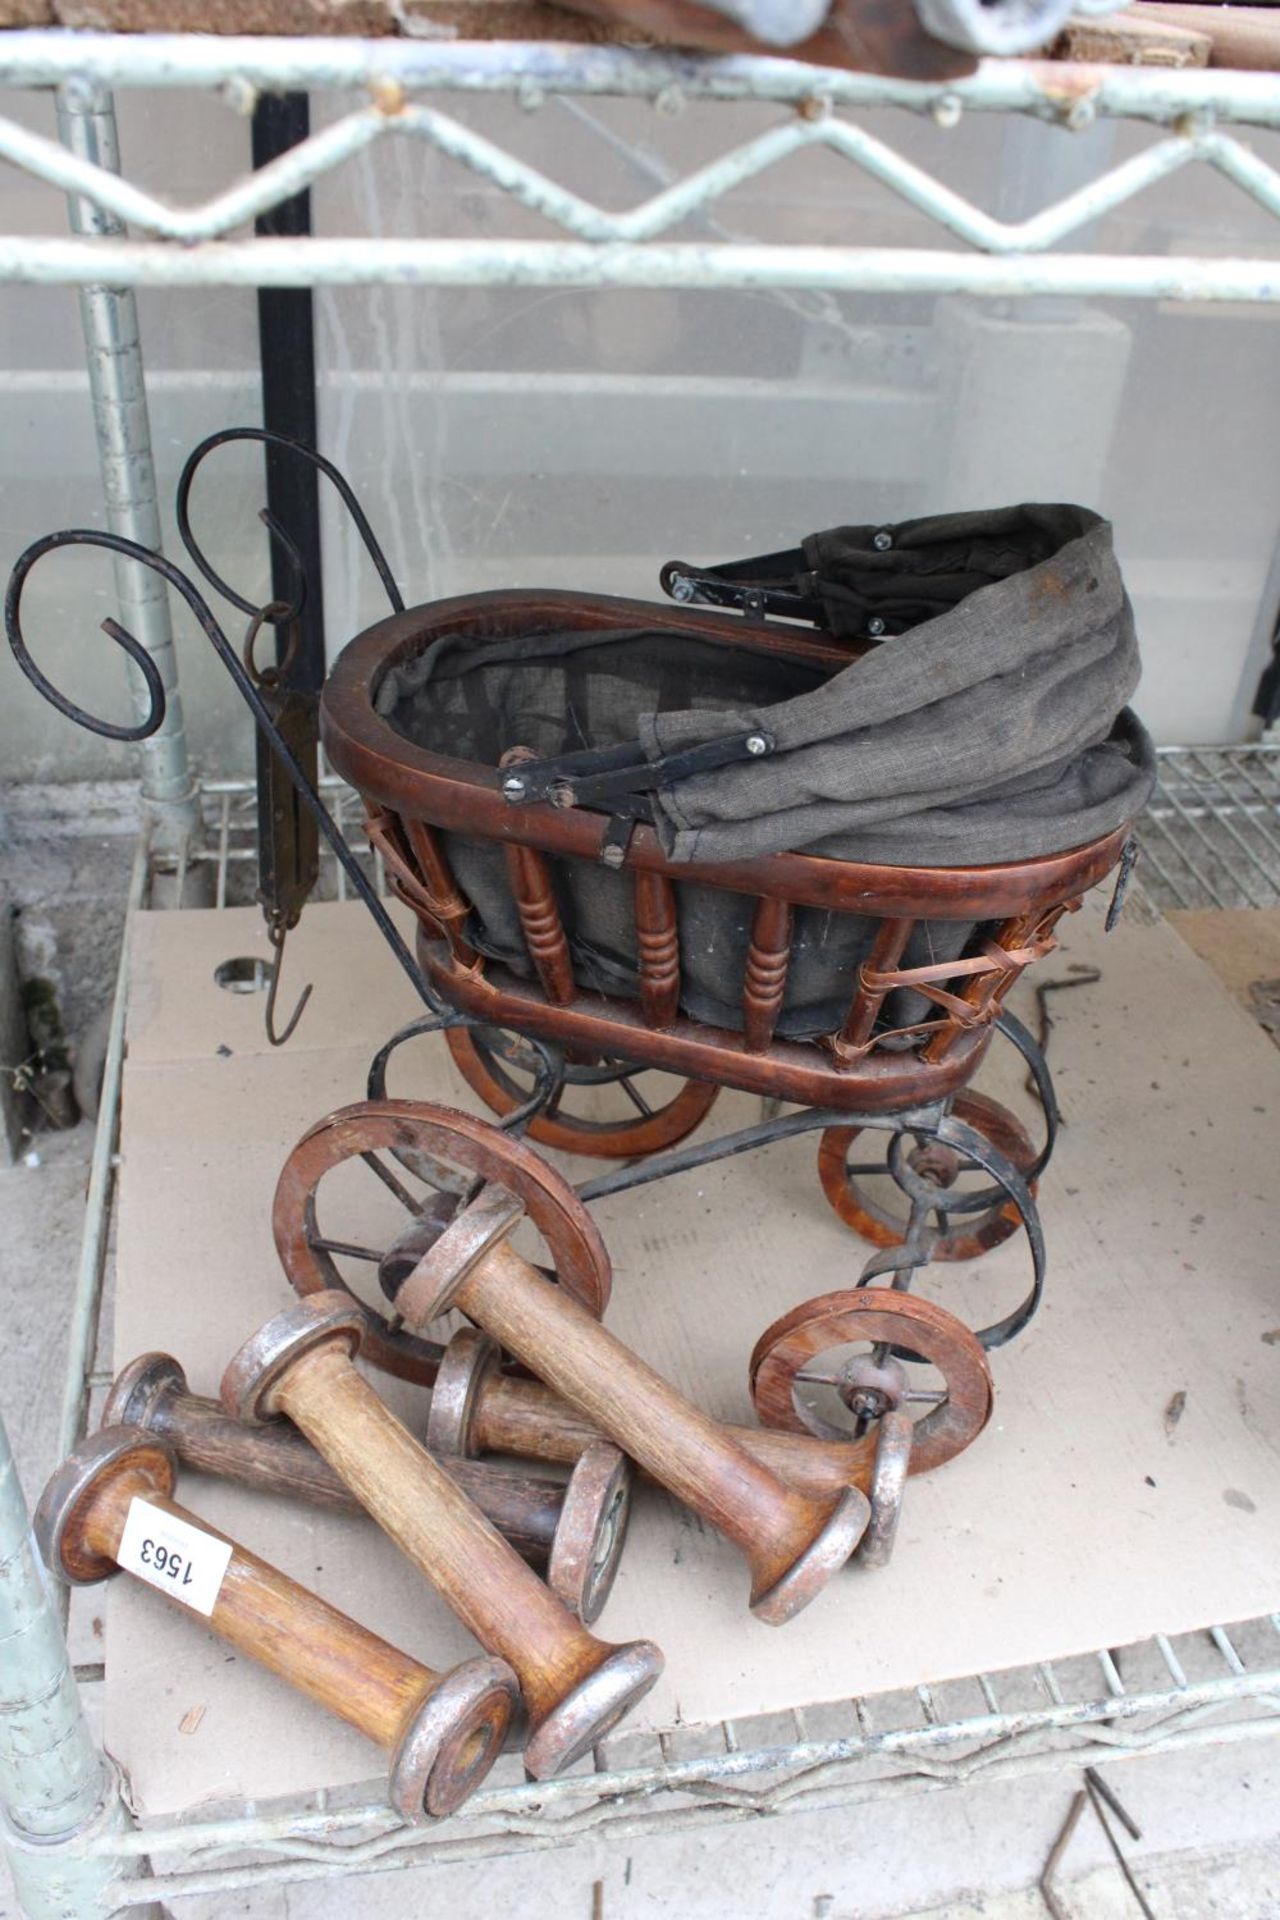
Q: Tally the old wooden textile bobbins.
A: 5